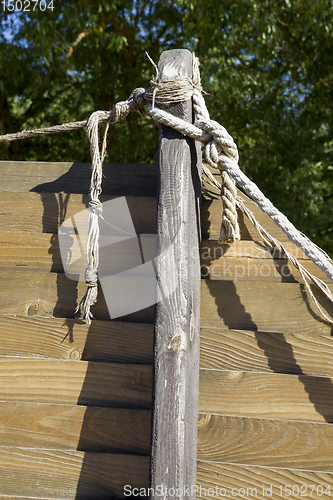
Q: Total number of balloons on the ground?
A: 0